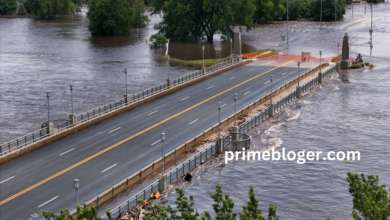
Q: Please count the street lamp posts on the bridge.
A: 14